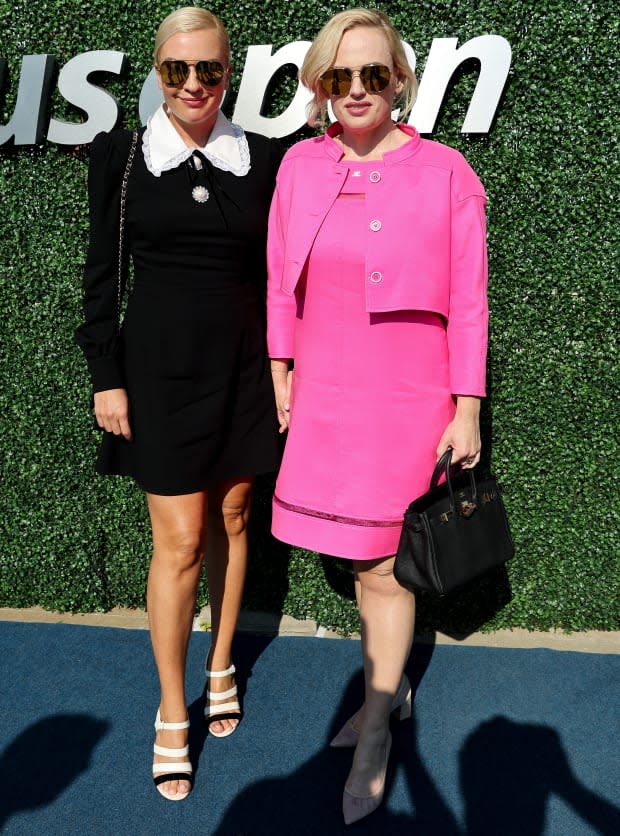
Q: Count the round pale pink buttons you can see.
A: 3